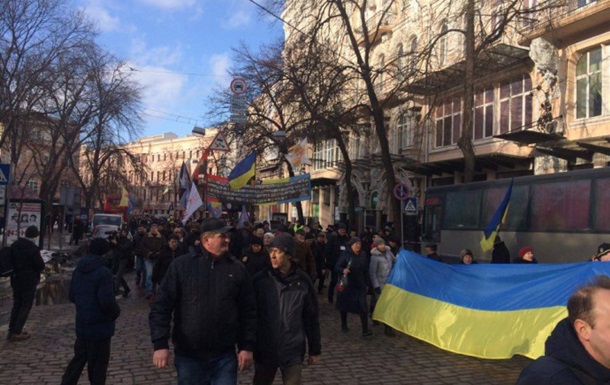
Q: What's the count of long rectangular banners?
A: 2